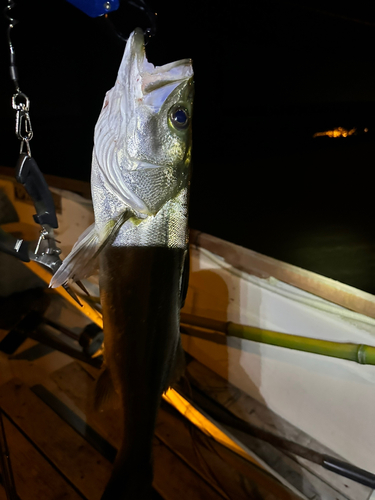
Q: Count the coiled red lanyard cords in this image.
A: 0